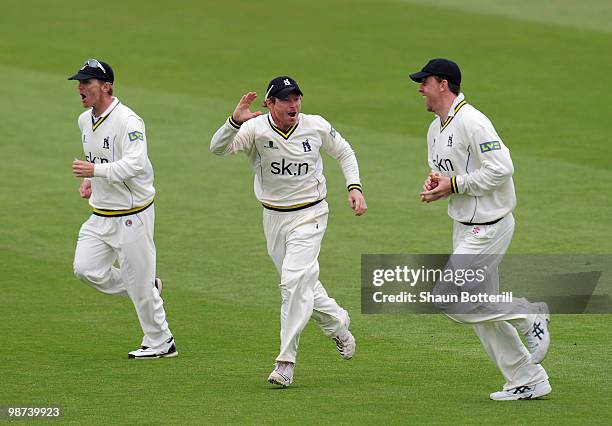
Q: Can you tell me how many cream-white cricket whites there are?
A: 3